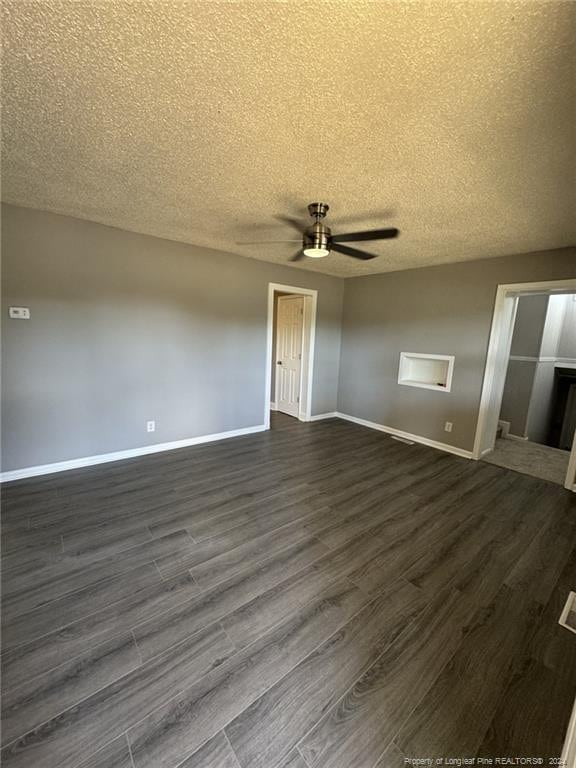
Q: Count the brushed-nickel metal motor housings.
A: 1